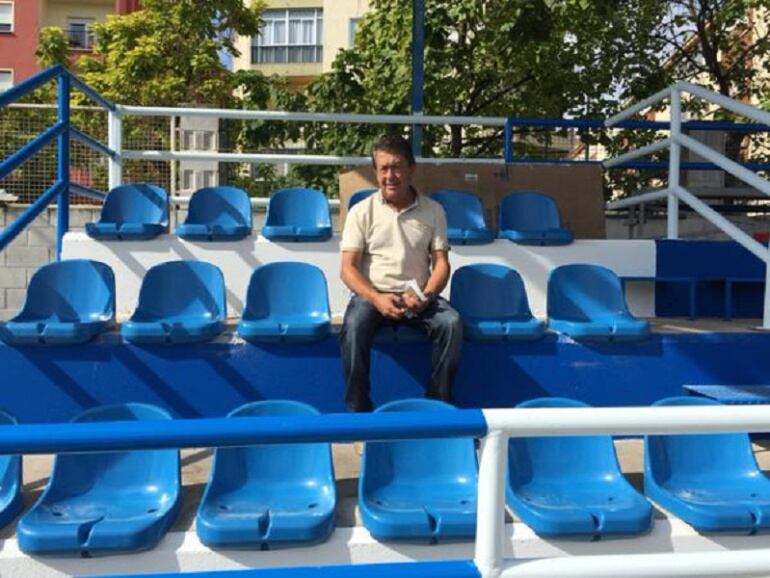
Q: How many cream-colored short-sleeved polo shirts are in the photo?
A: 1